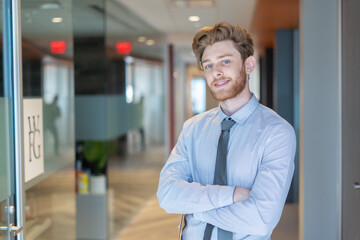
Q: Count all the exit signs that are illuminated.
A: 2